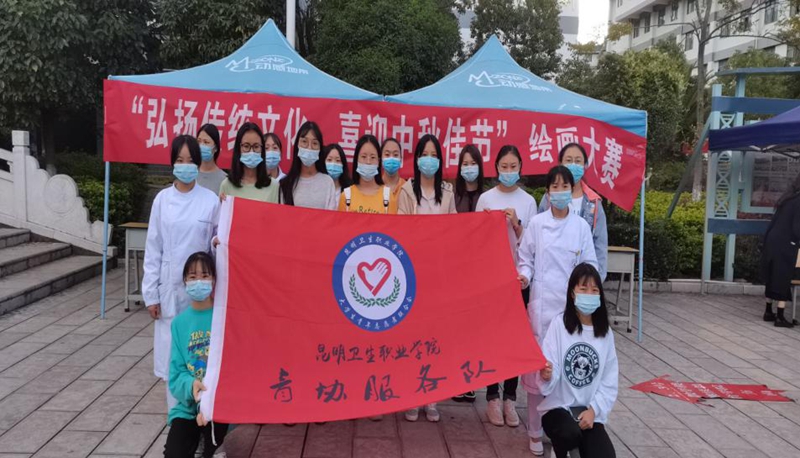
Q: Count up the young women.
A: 15